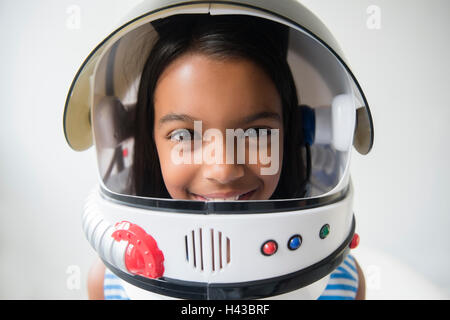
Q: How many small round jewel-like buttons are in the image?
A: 3